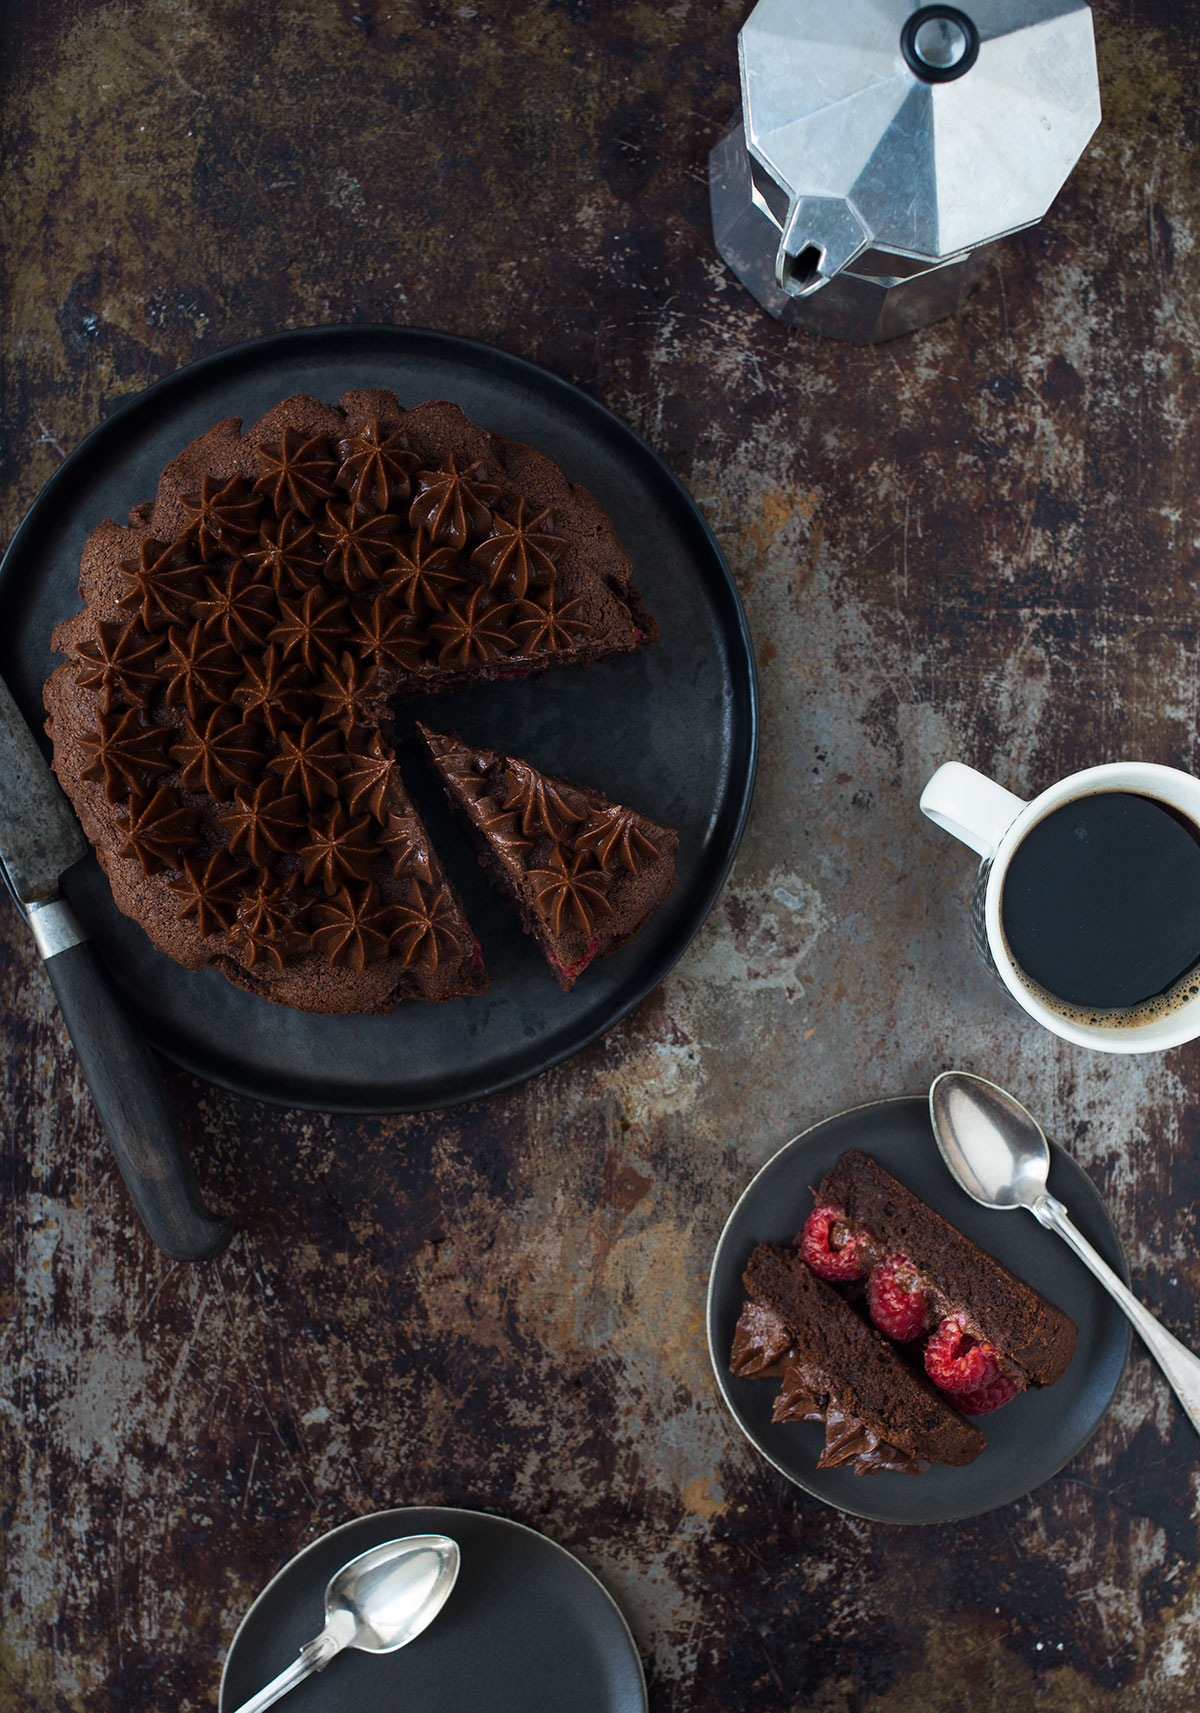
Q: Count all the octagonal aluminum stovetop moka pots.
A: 1